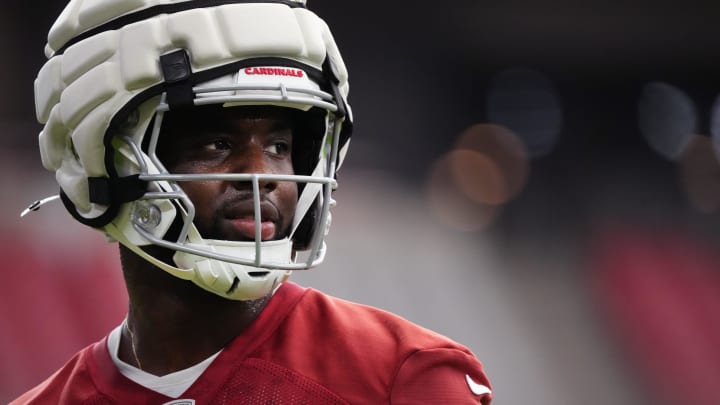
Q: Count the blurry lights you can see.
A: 6